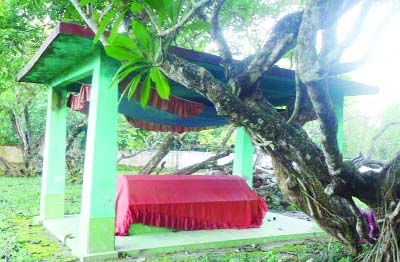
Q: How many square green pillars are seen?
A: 4